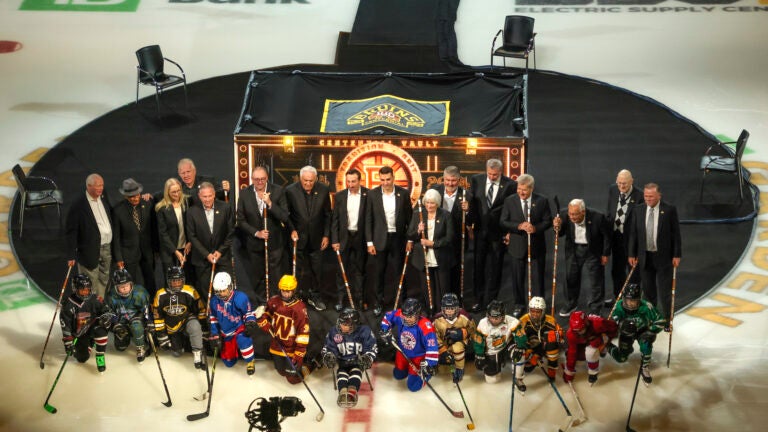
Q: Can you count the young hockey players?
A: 12